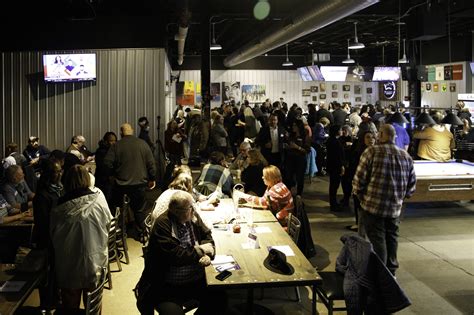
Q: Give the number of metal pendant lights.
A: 5